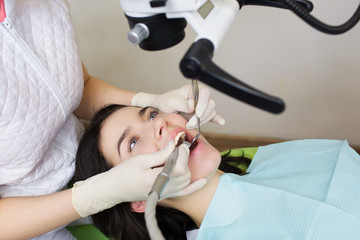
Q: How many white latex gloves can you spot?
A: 2